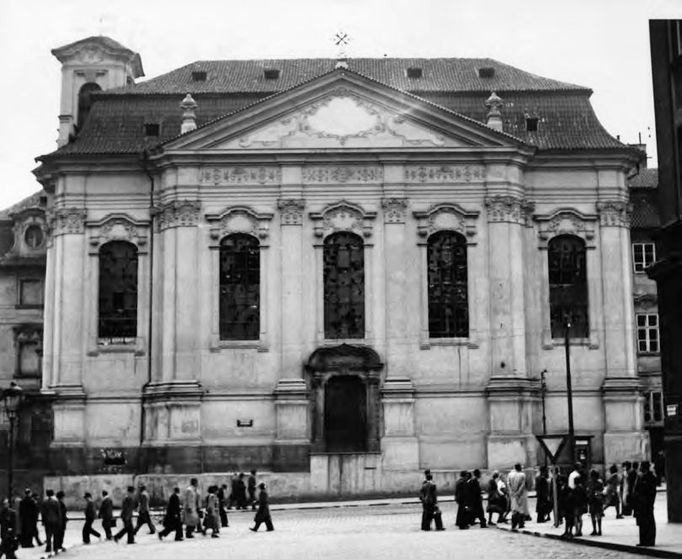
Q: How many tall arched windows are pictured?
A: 5